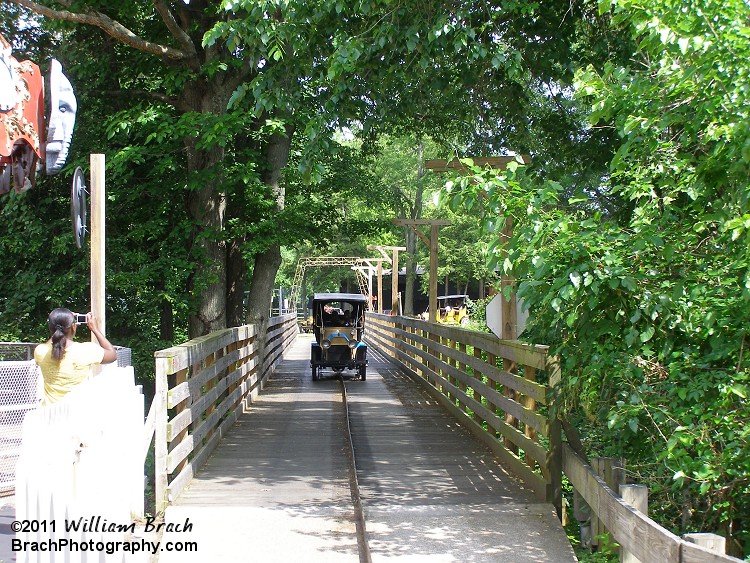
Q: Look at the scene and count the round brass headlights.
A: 2